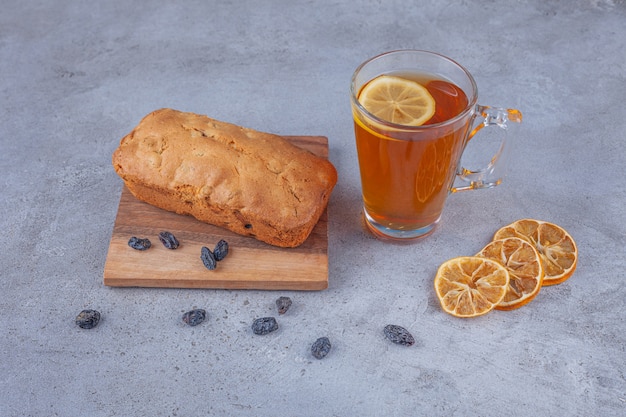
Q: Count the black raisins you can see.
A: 10